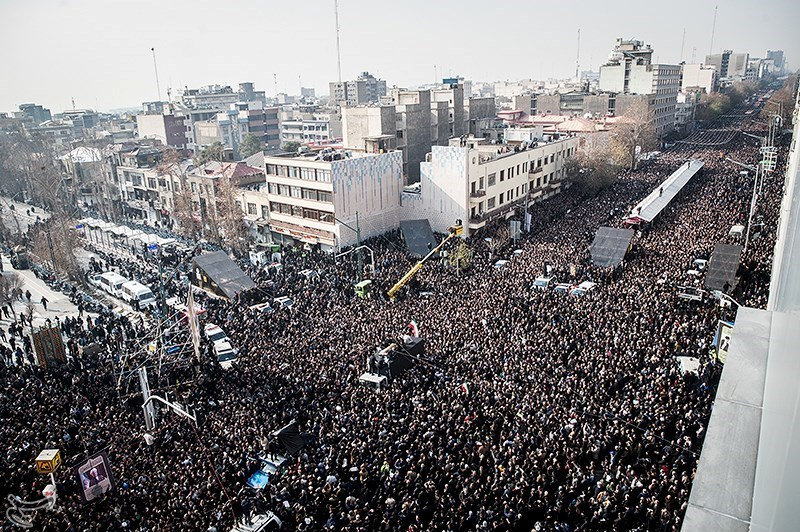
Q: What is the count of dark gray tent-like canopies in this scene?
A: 4